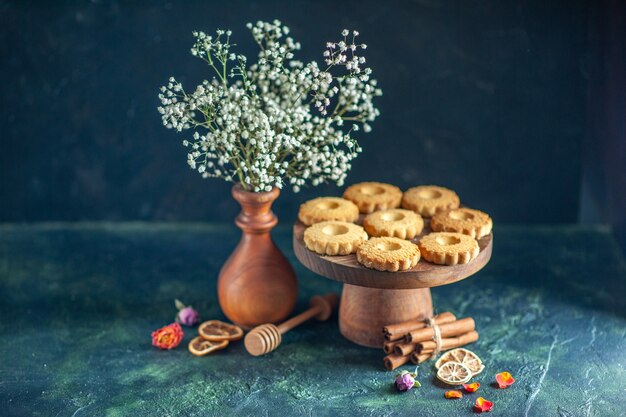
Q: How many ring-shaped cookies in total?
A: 8